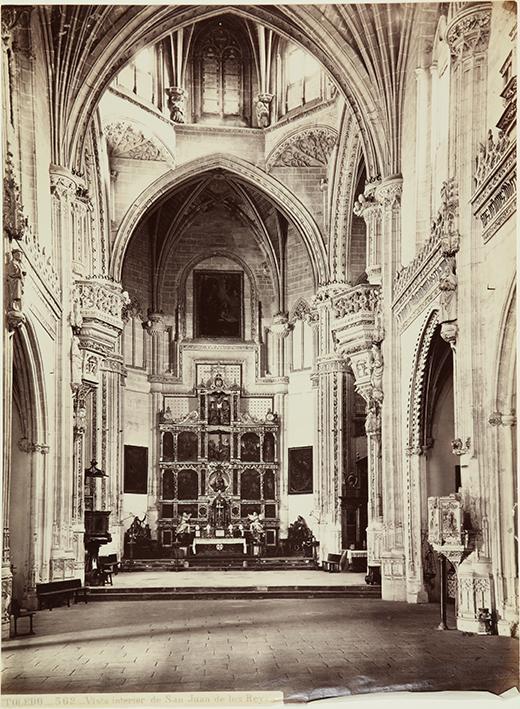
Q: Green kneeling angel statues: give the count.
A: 0